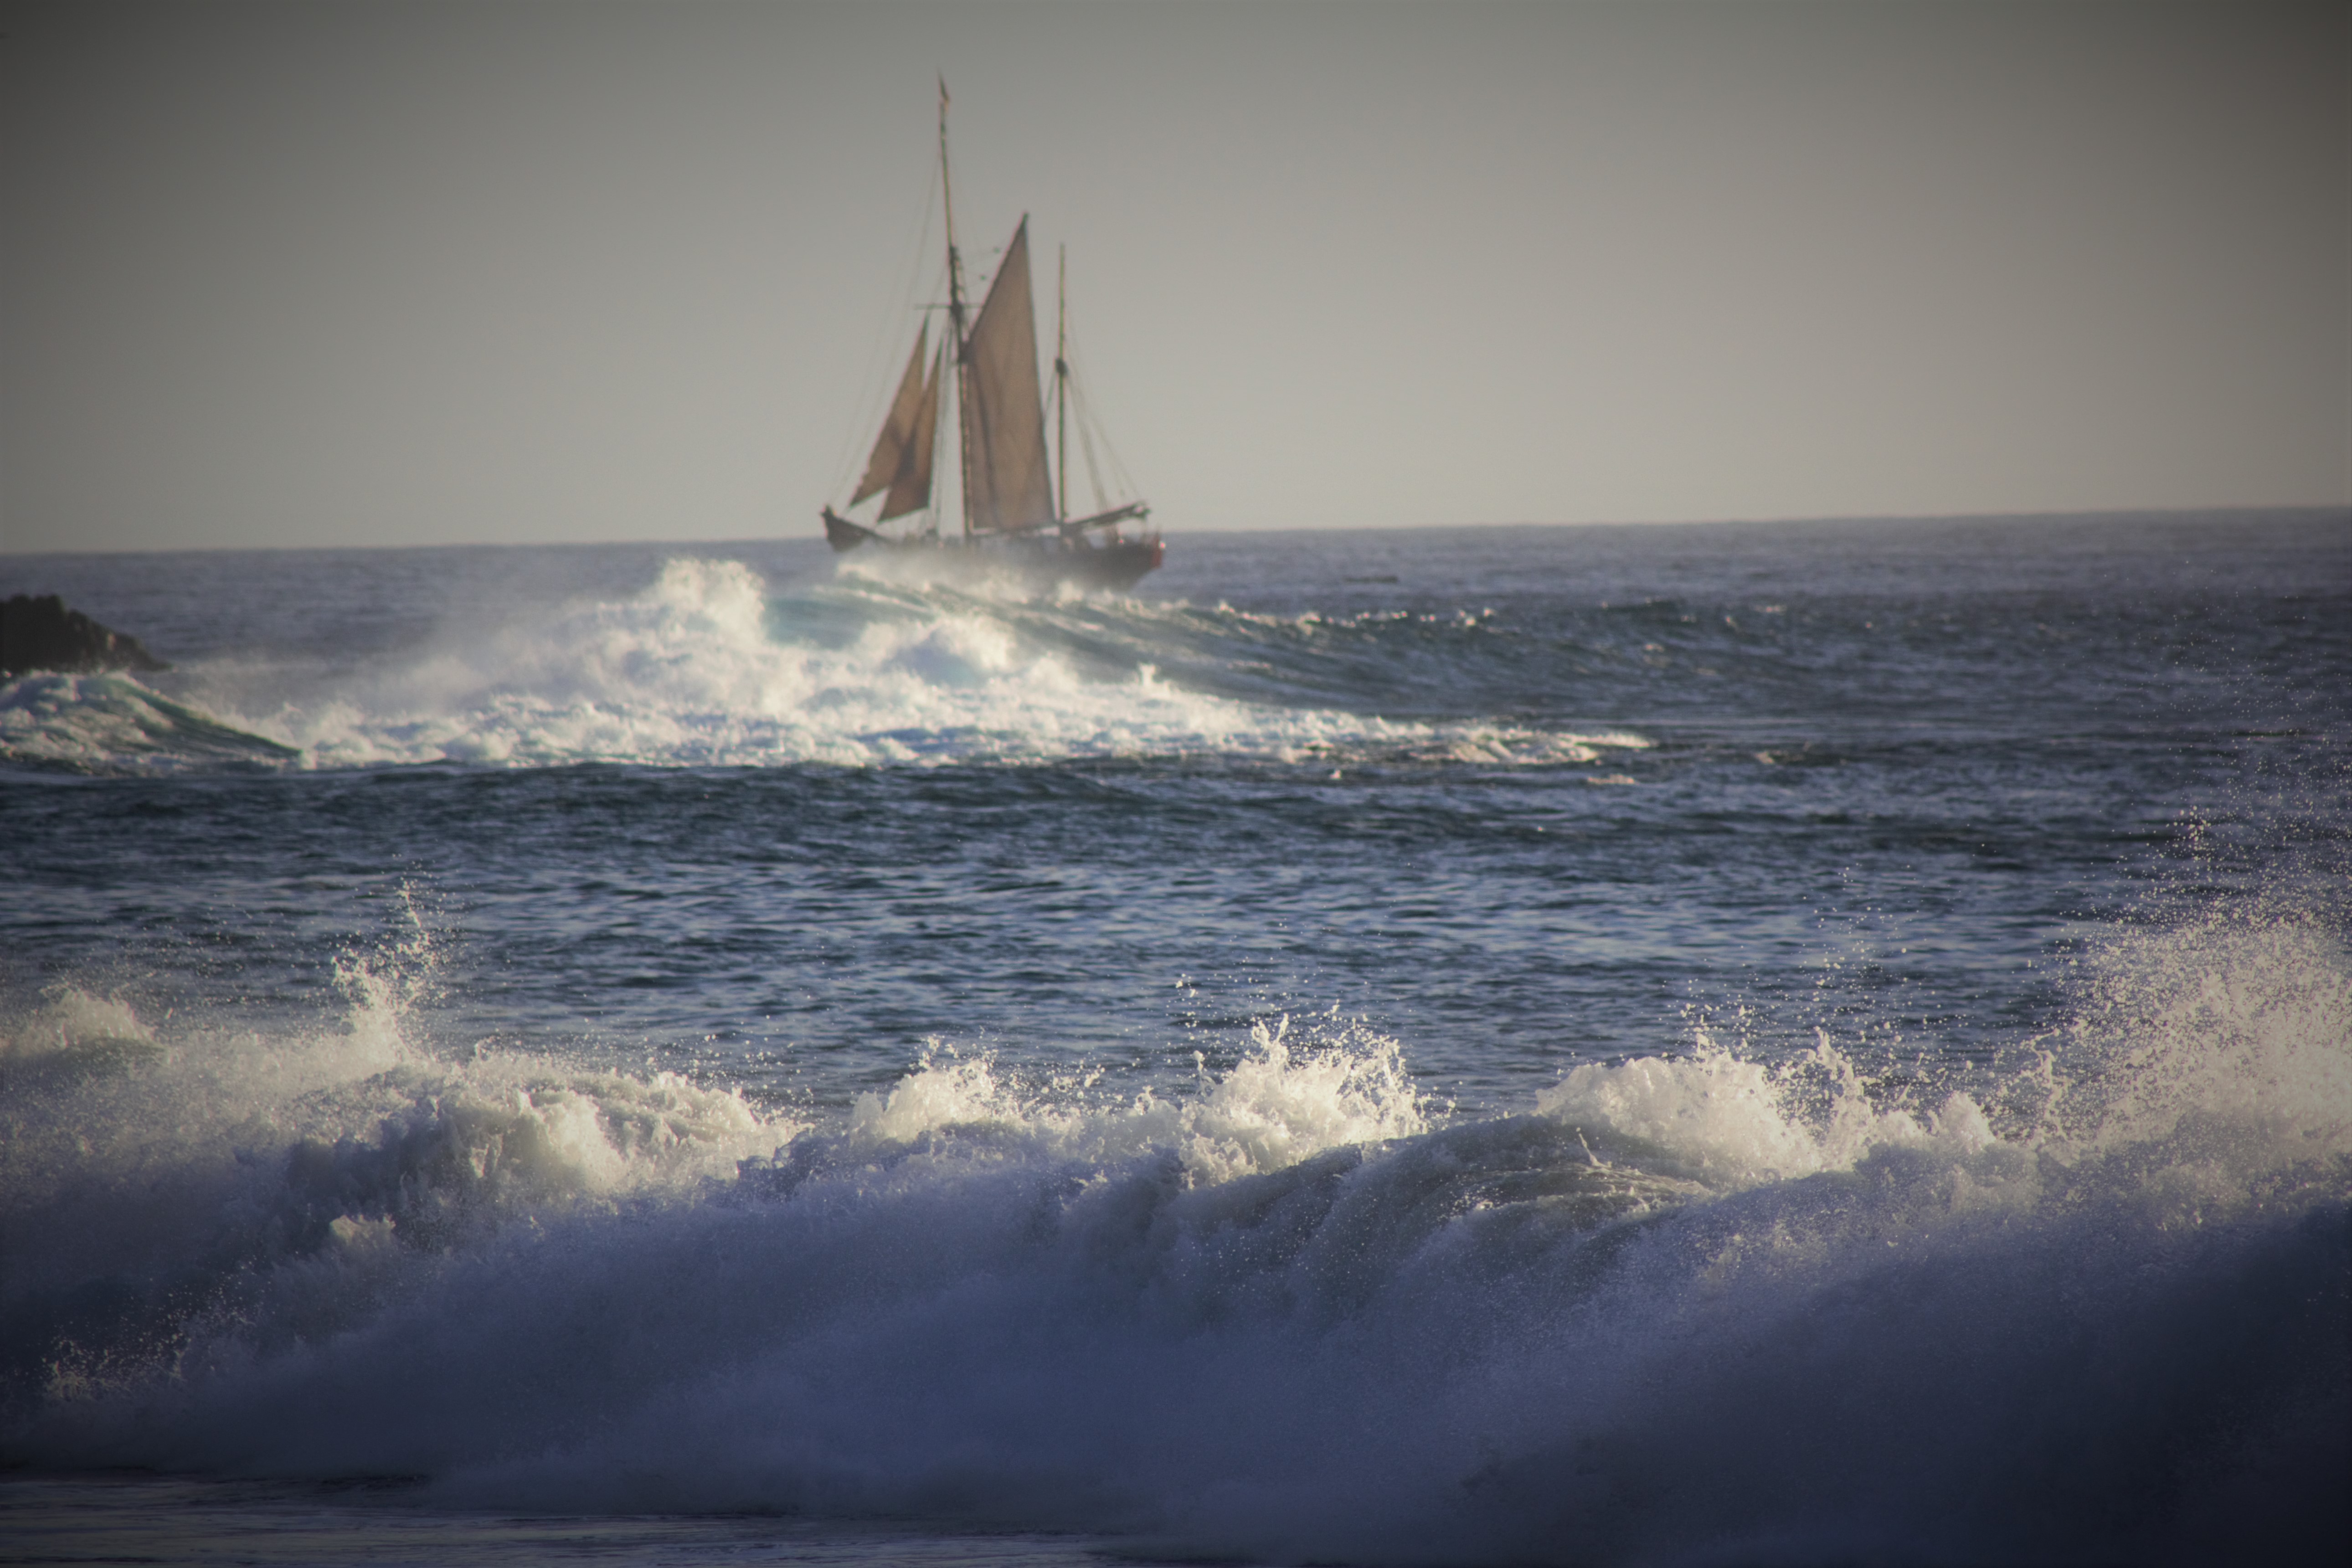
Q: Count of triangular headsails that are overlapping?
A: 2